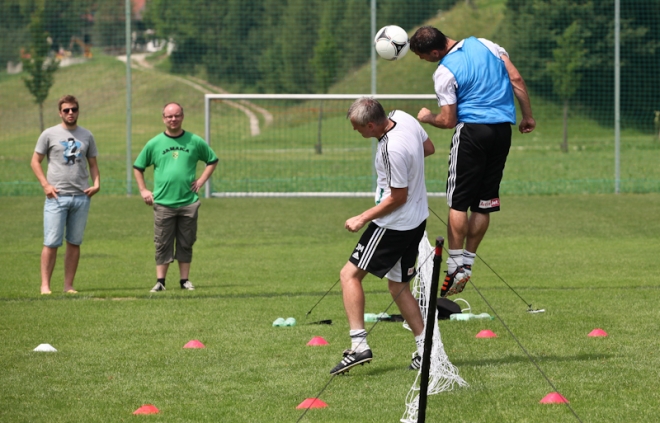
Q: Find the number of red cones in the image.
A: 7